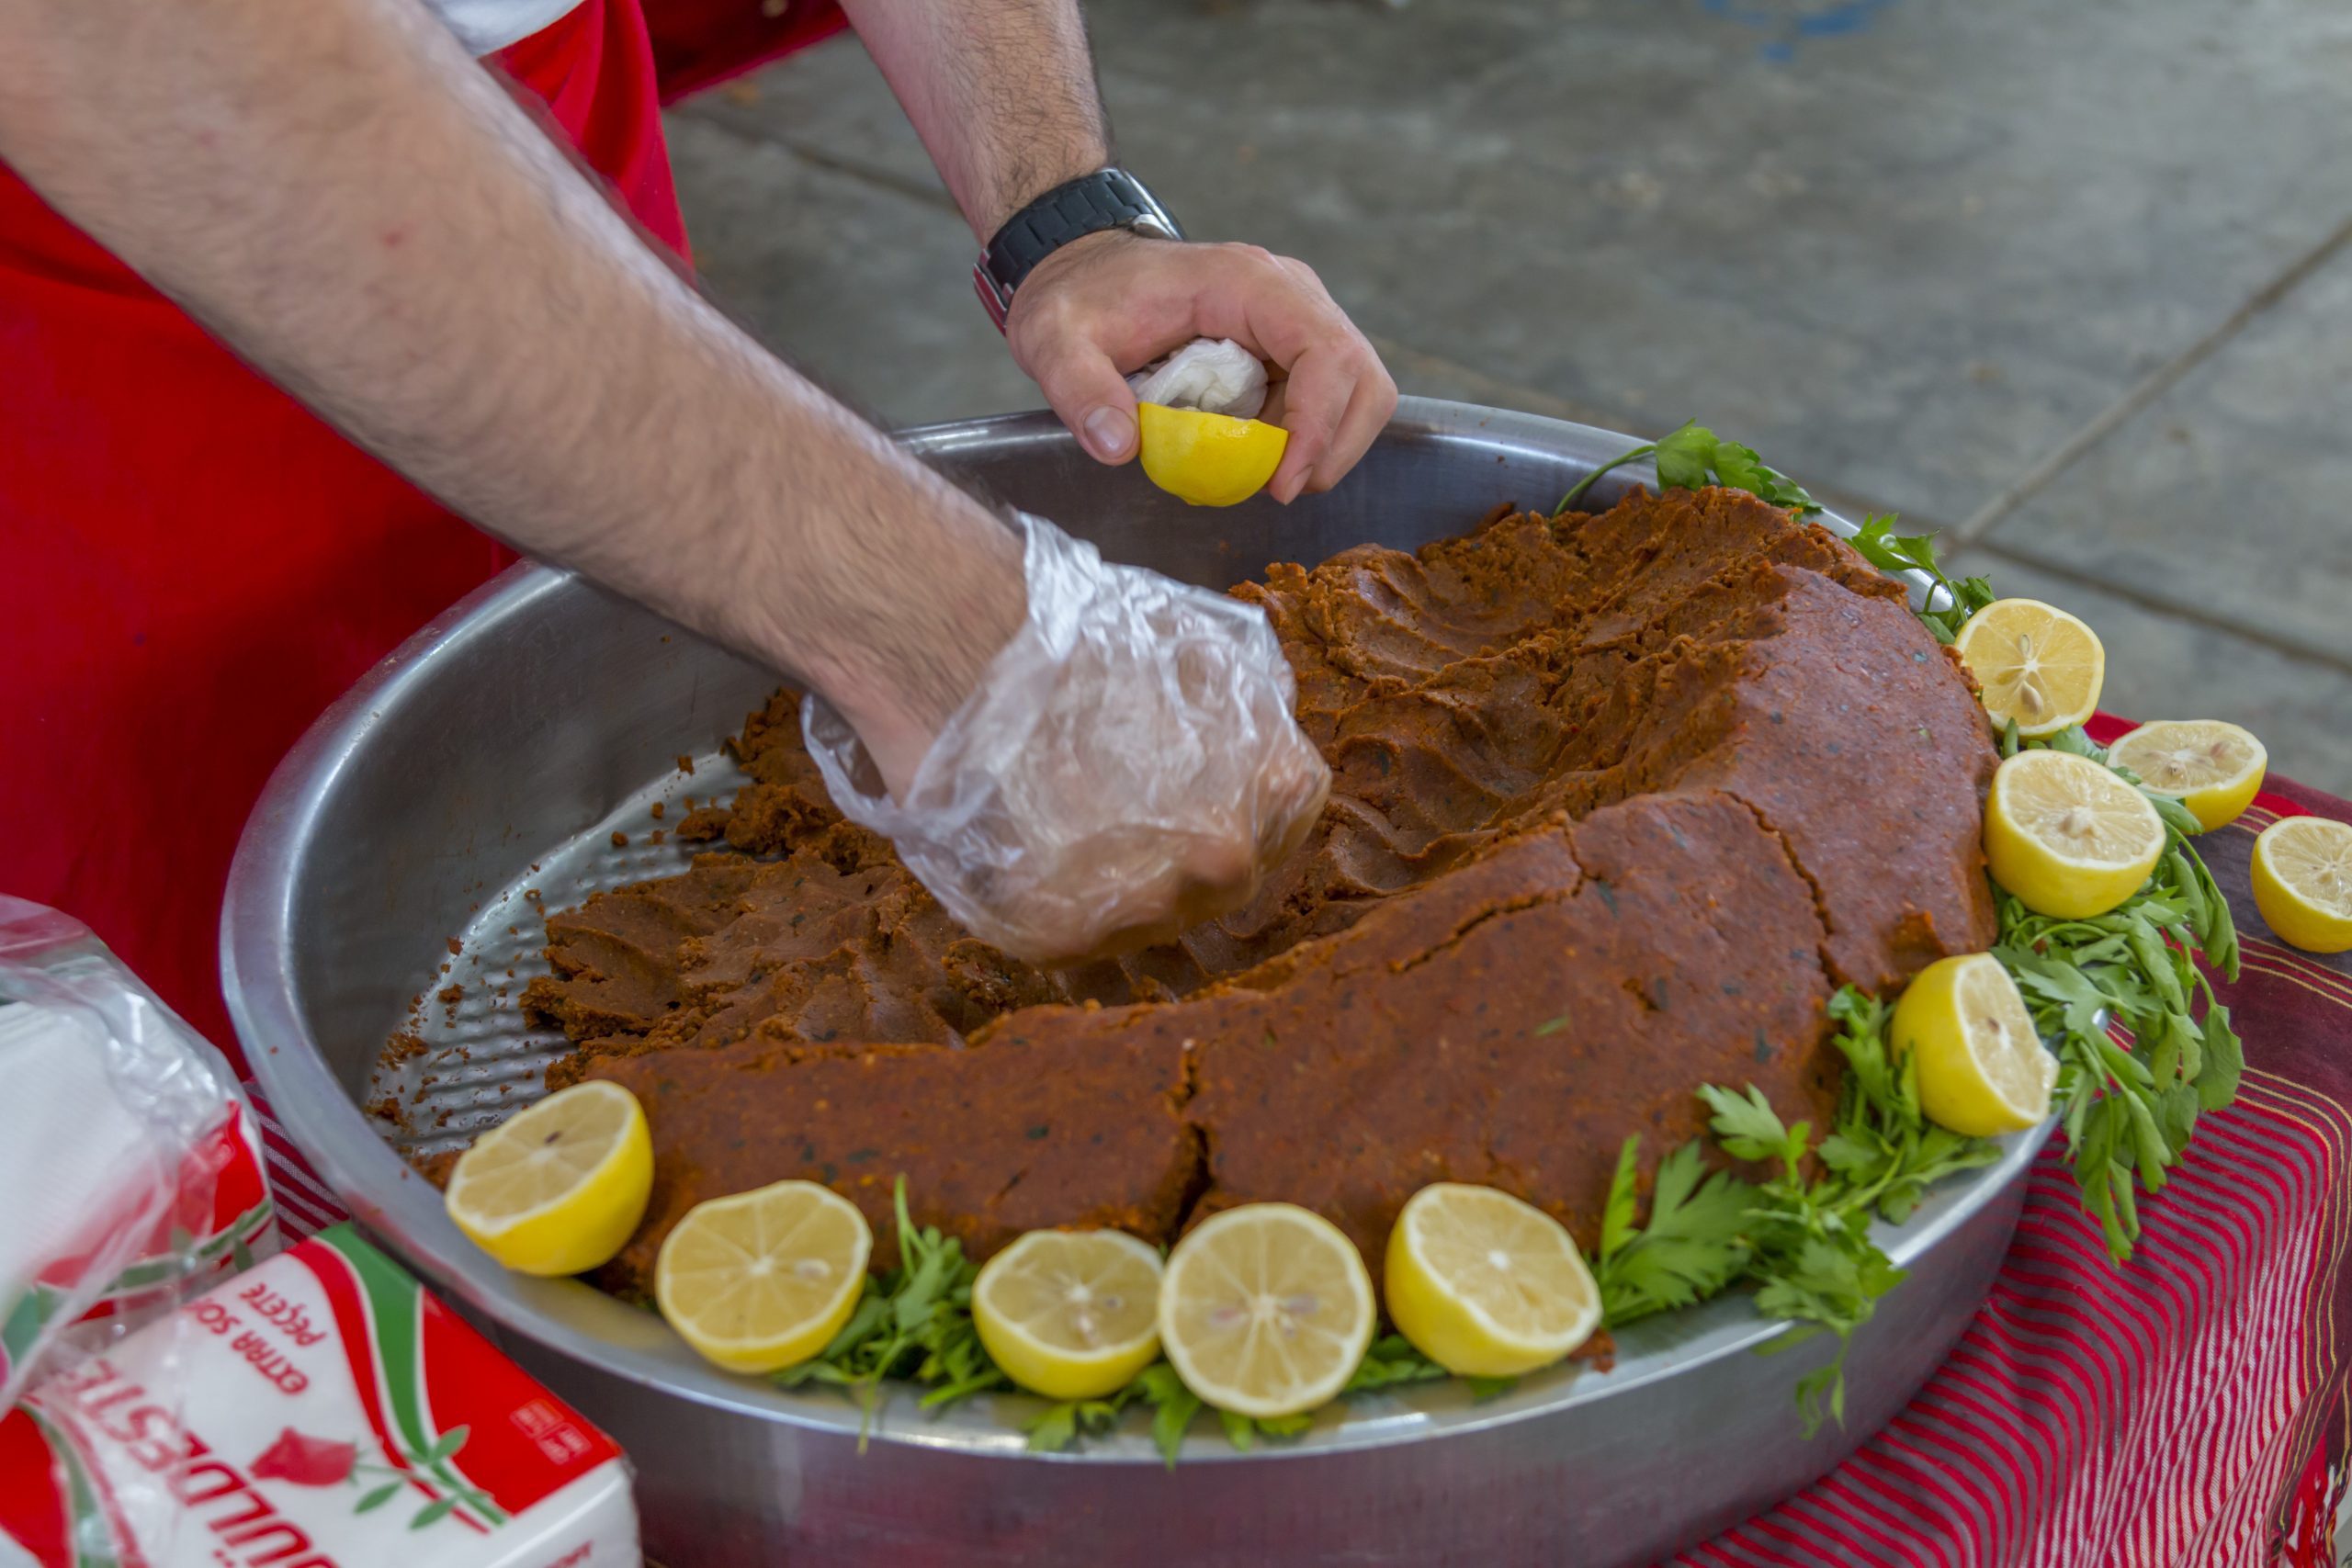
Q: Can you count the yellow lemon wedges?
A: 11